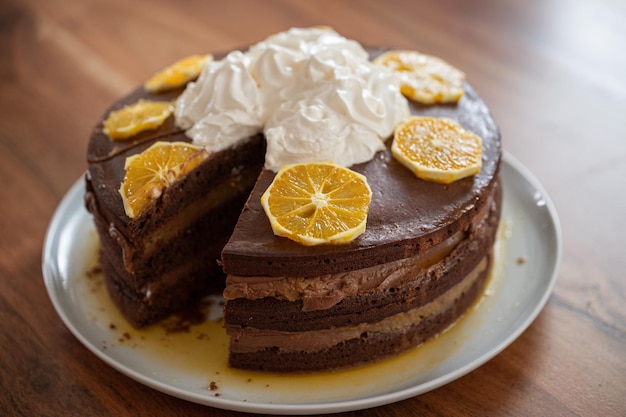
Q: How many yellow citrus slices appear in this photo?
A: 6